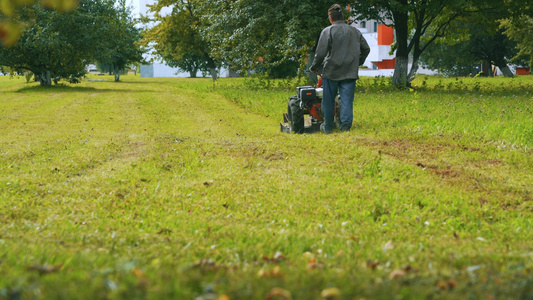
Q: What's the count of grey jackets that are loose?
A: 1